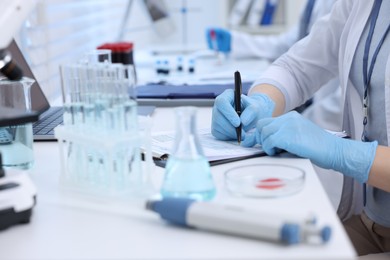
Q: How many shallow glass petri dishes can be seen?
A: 1